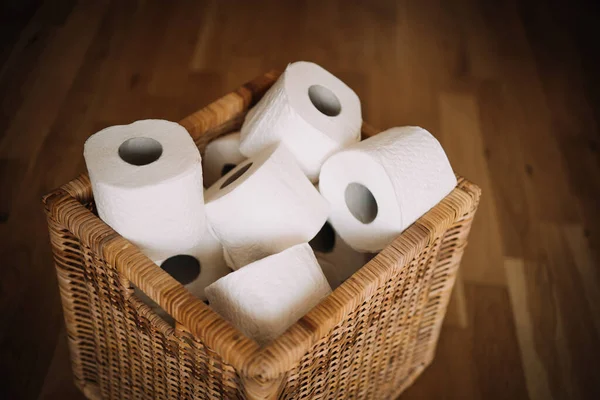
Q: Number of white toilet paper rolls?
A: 8